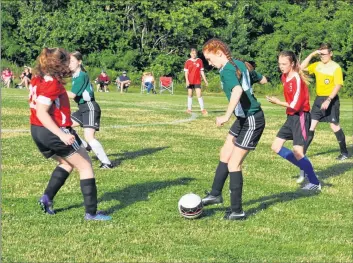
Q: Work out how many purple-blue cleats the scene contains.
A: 2